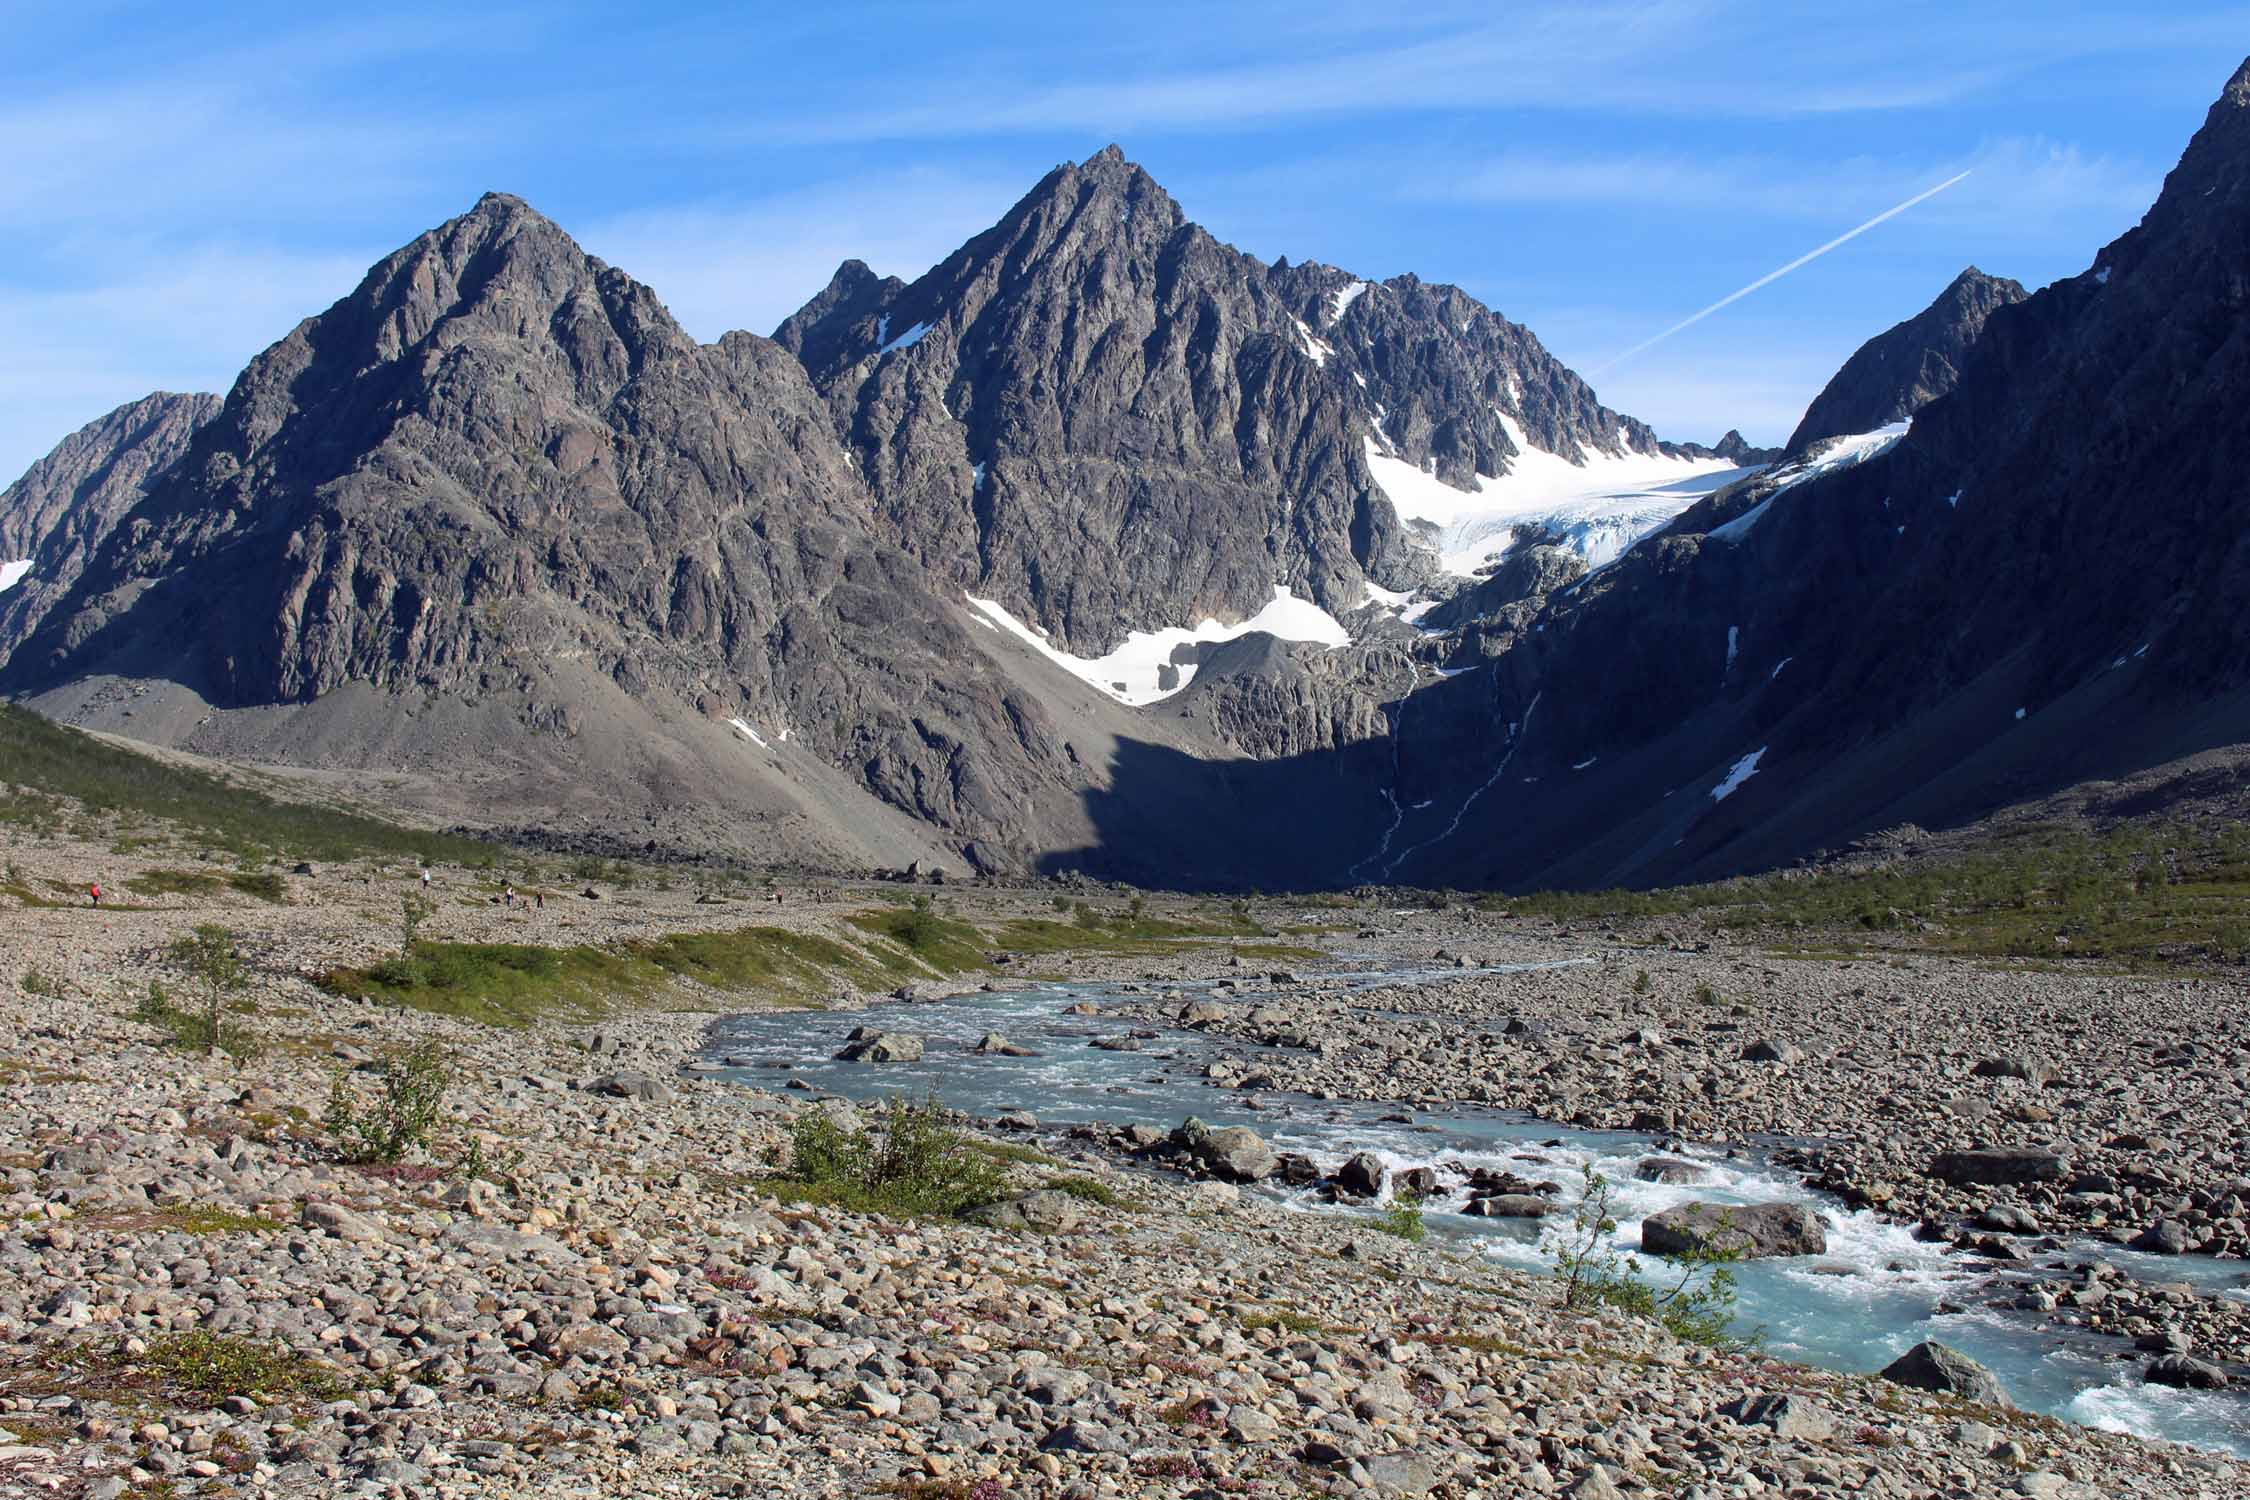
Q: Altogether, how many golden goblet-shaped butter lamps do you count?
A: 0